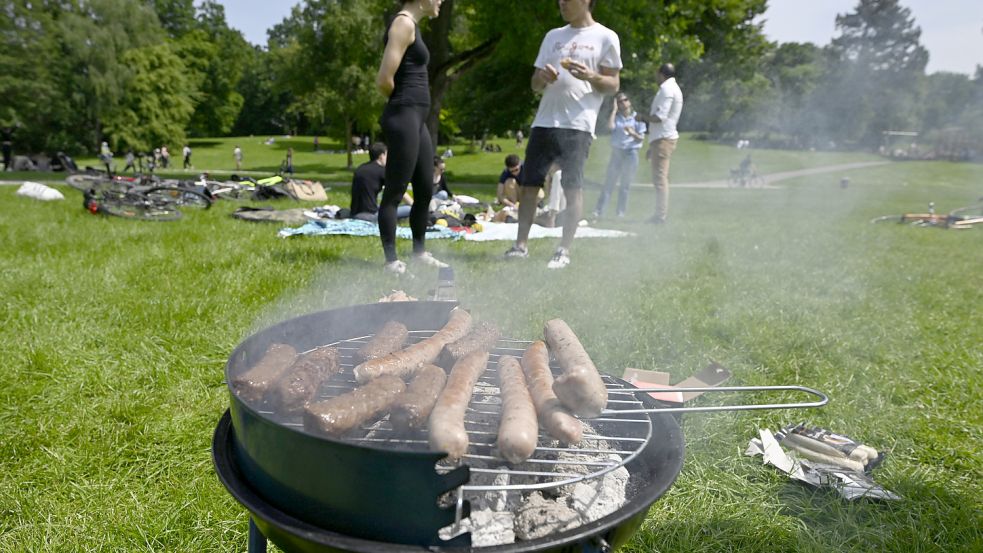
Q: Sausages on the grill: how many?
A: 11